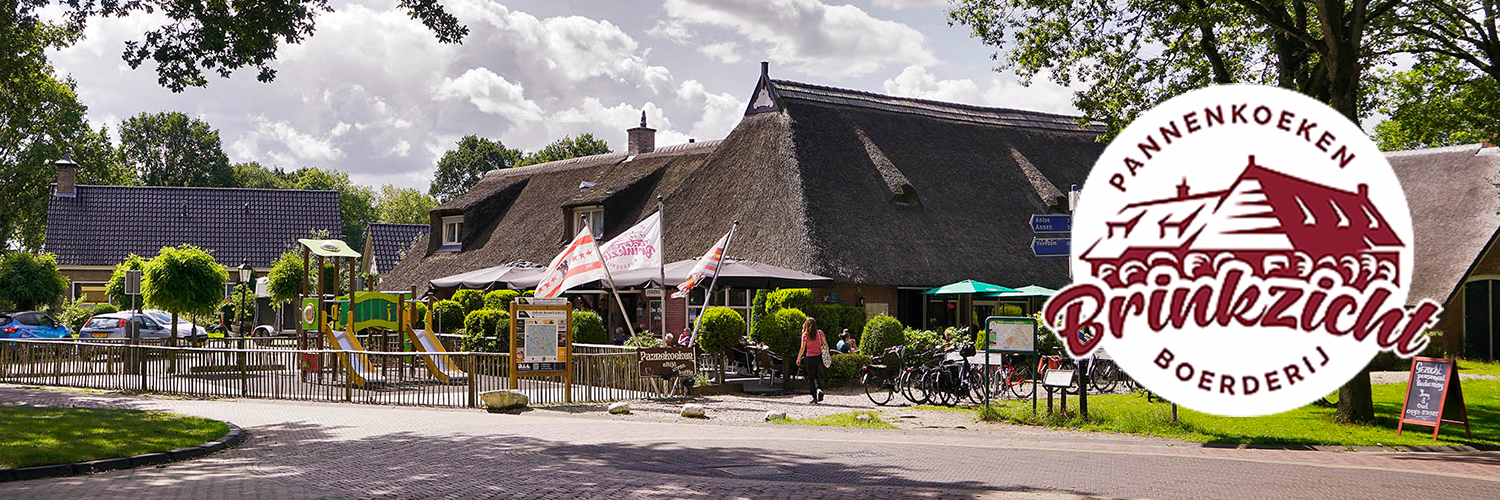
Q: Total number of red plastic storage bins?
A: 0